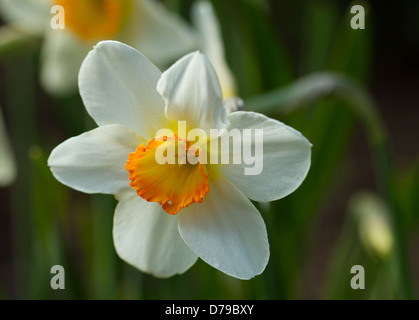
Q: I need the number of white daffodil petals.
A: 6